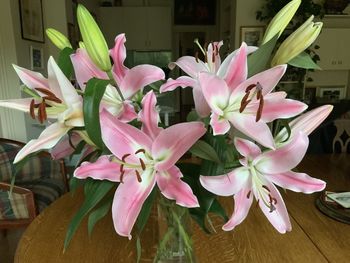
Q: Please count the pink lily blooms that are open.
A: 6